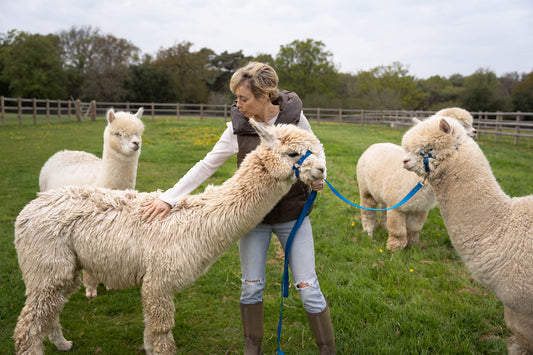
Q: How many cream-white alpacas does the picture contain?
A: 4